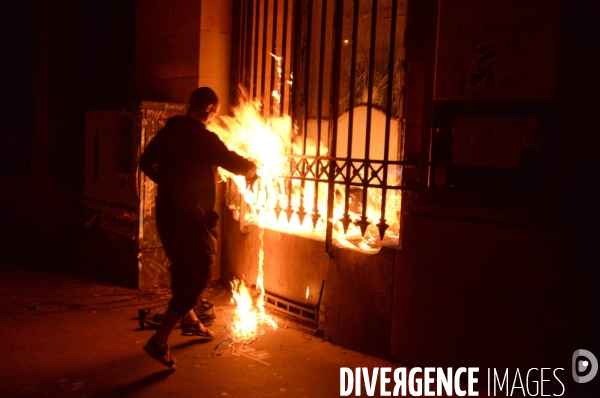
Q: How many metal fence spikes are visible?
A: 7